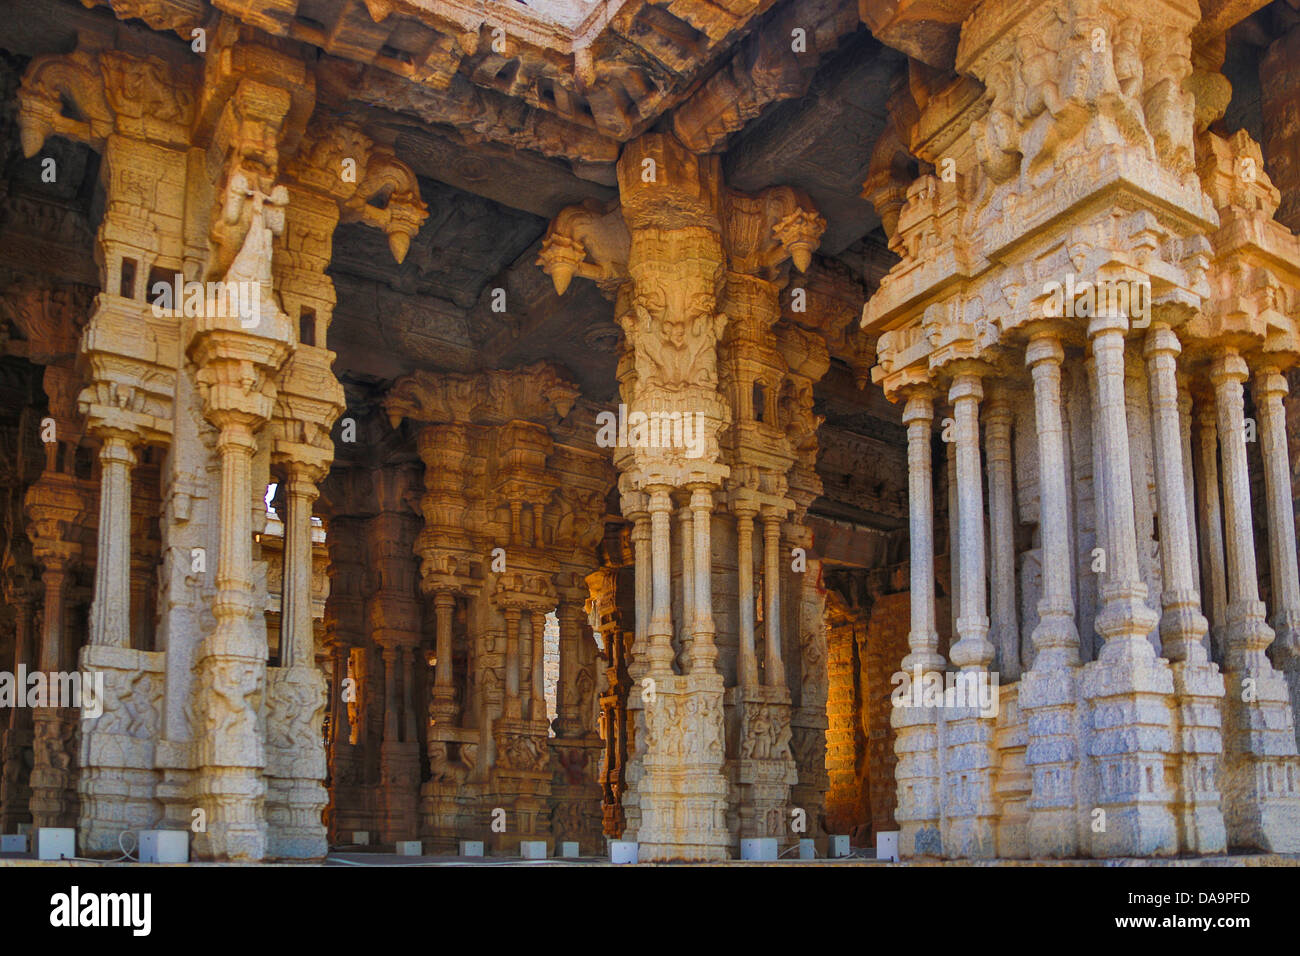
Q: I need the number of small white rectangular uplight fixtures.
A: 13